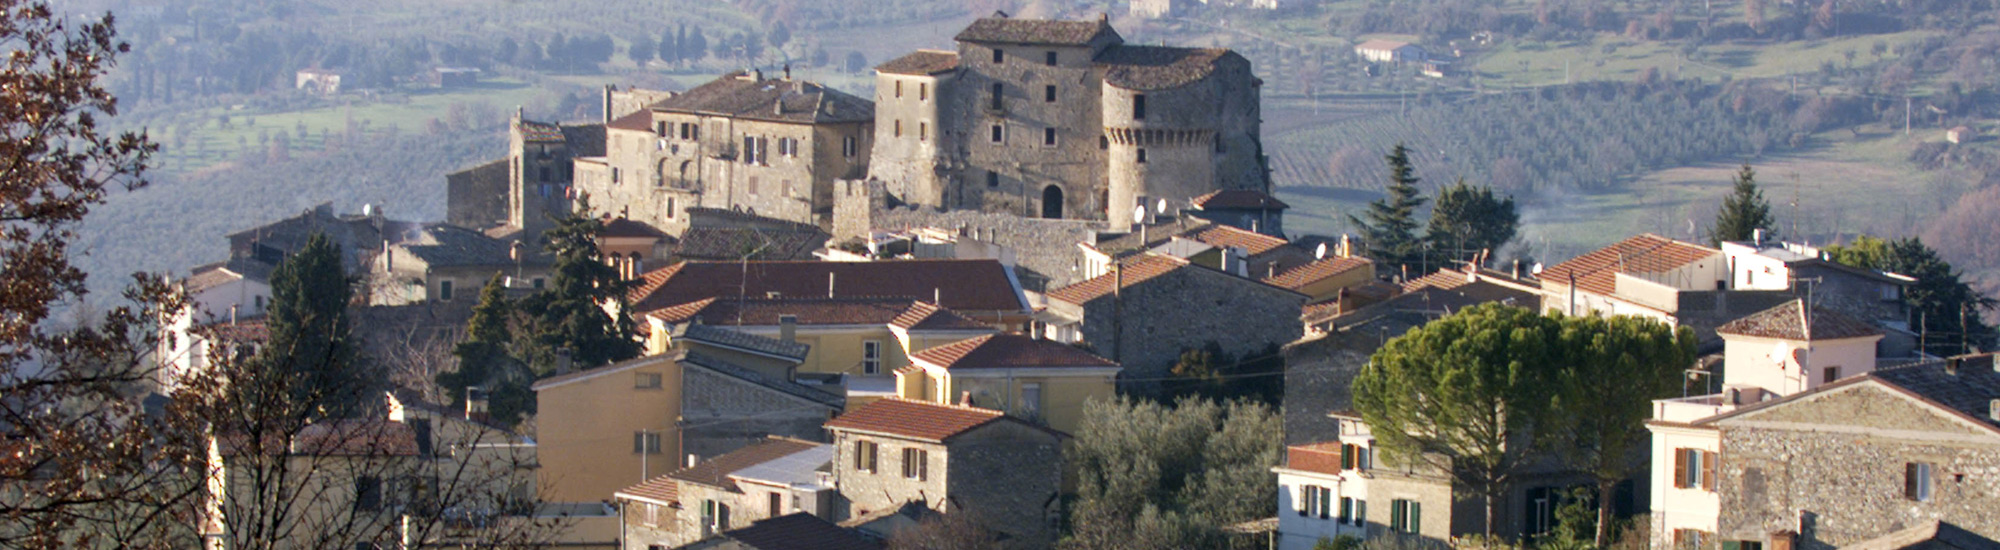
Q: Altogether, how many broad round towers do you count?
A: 1